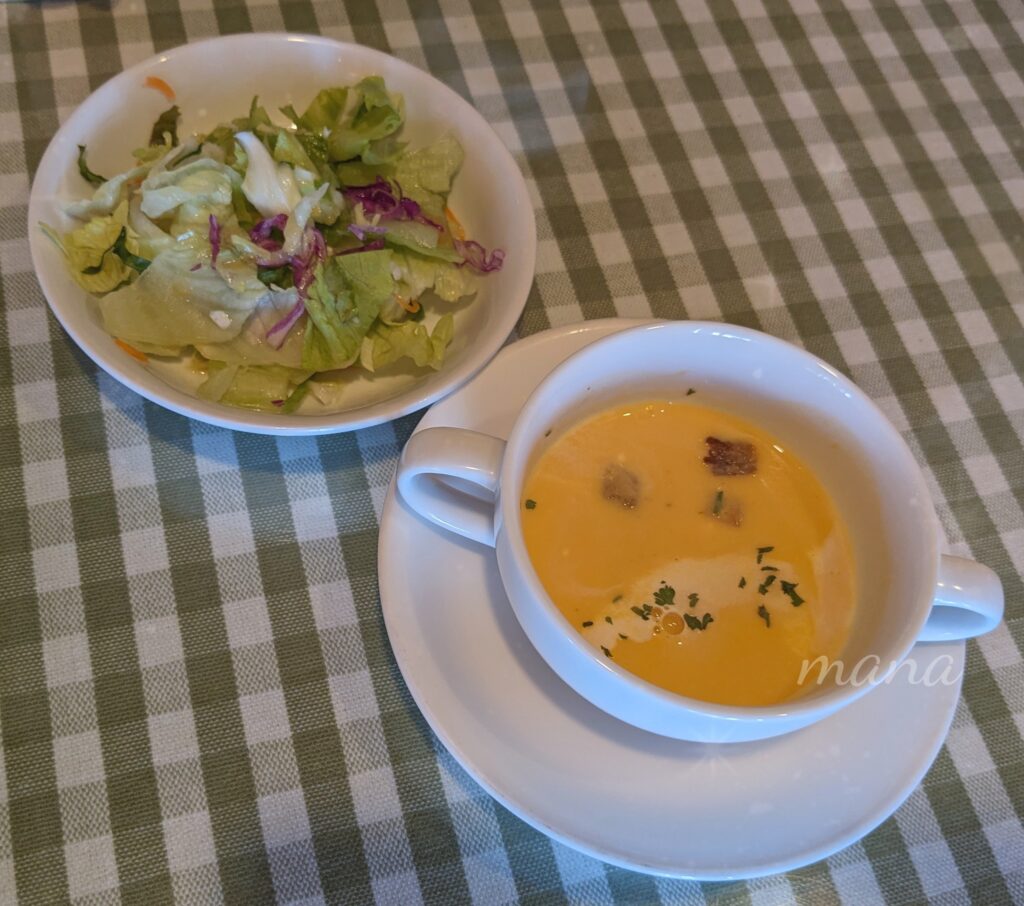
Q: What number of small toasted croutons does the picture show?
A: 3